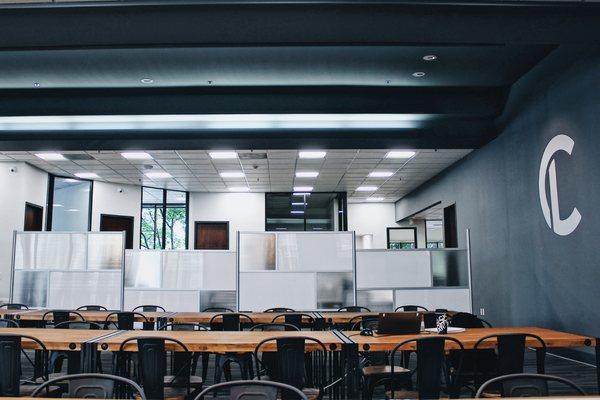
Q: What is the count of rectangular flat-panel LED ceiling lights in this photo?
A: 14